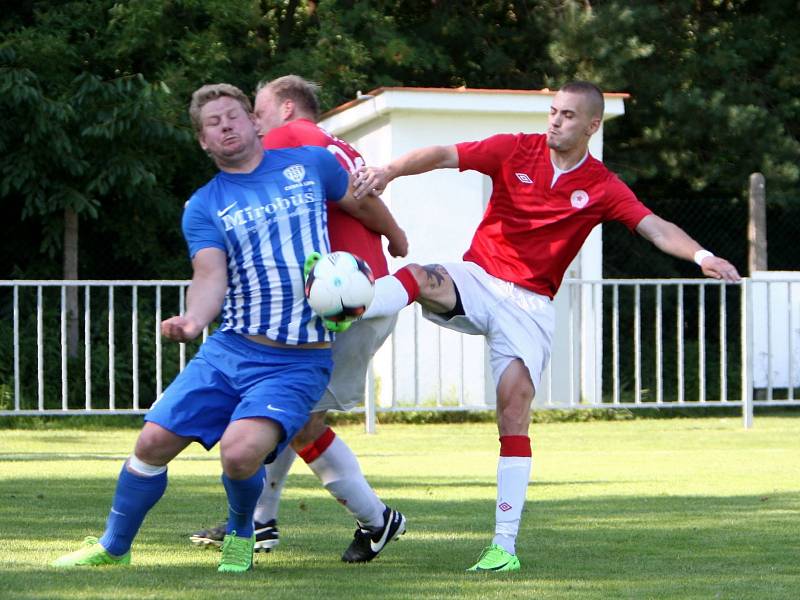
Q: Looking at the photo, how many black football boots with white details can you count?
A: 2